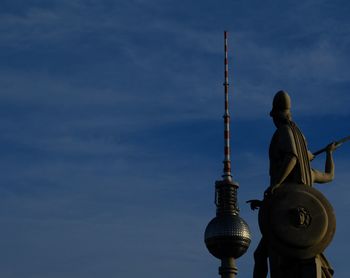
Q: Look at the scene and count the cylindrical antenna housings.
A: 1